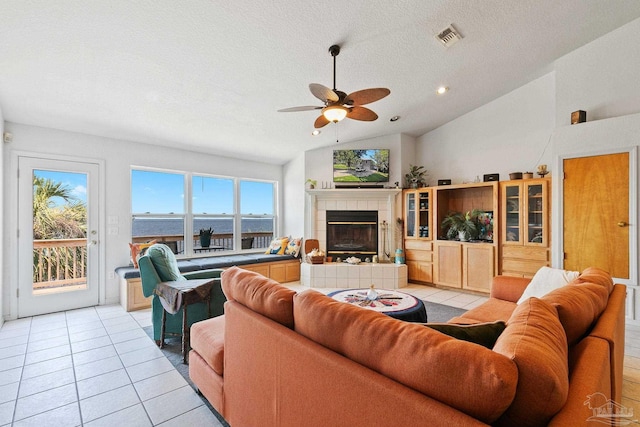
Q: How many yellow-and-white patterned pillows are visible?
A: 2